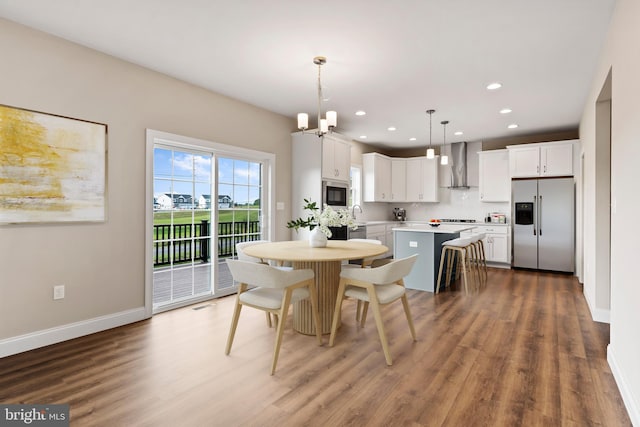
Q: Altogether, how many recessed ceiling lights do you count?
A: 8